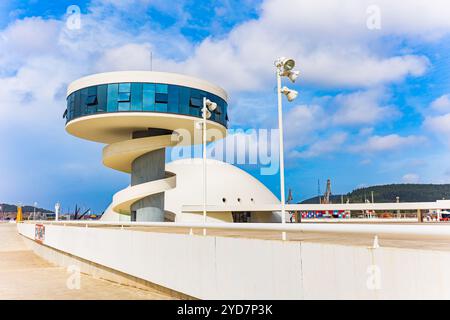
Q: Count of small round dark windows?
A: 3